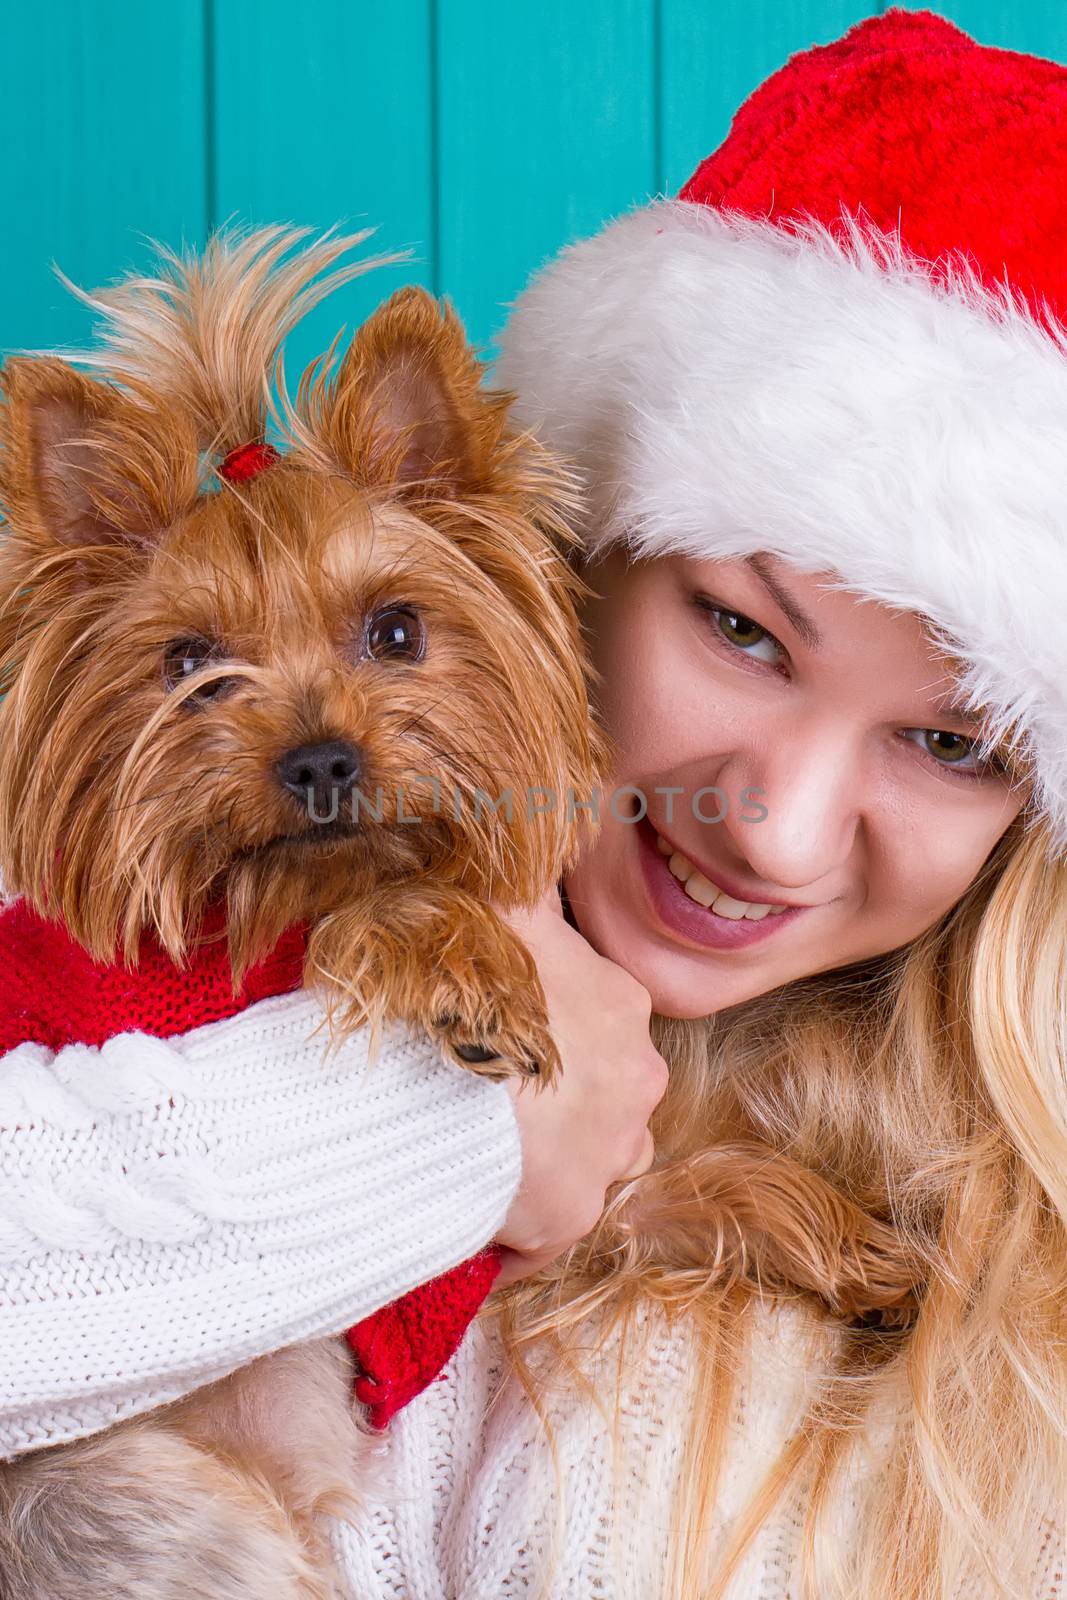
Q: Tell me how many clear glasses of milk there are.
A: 0